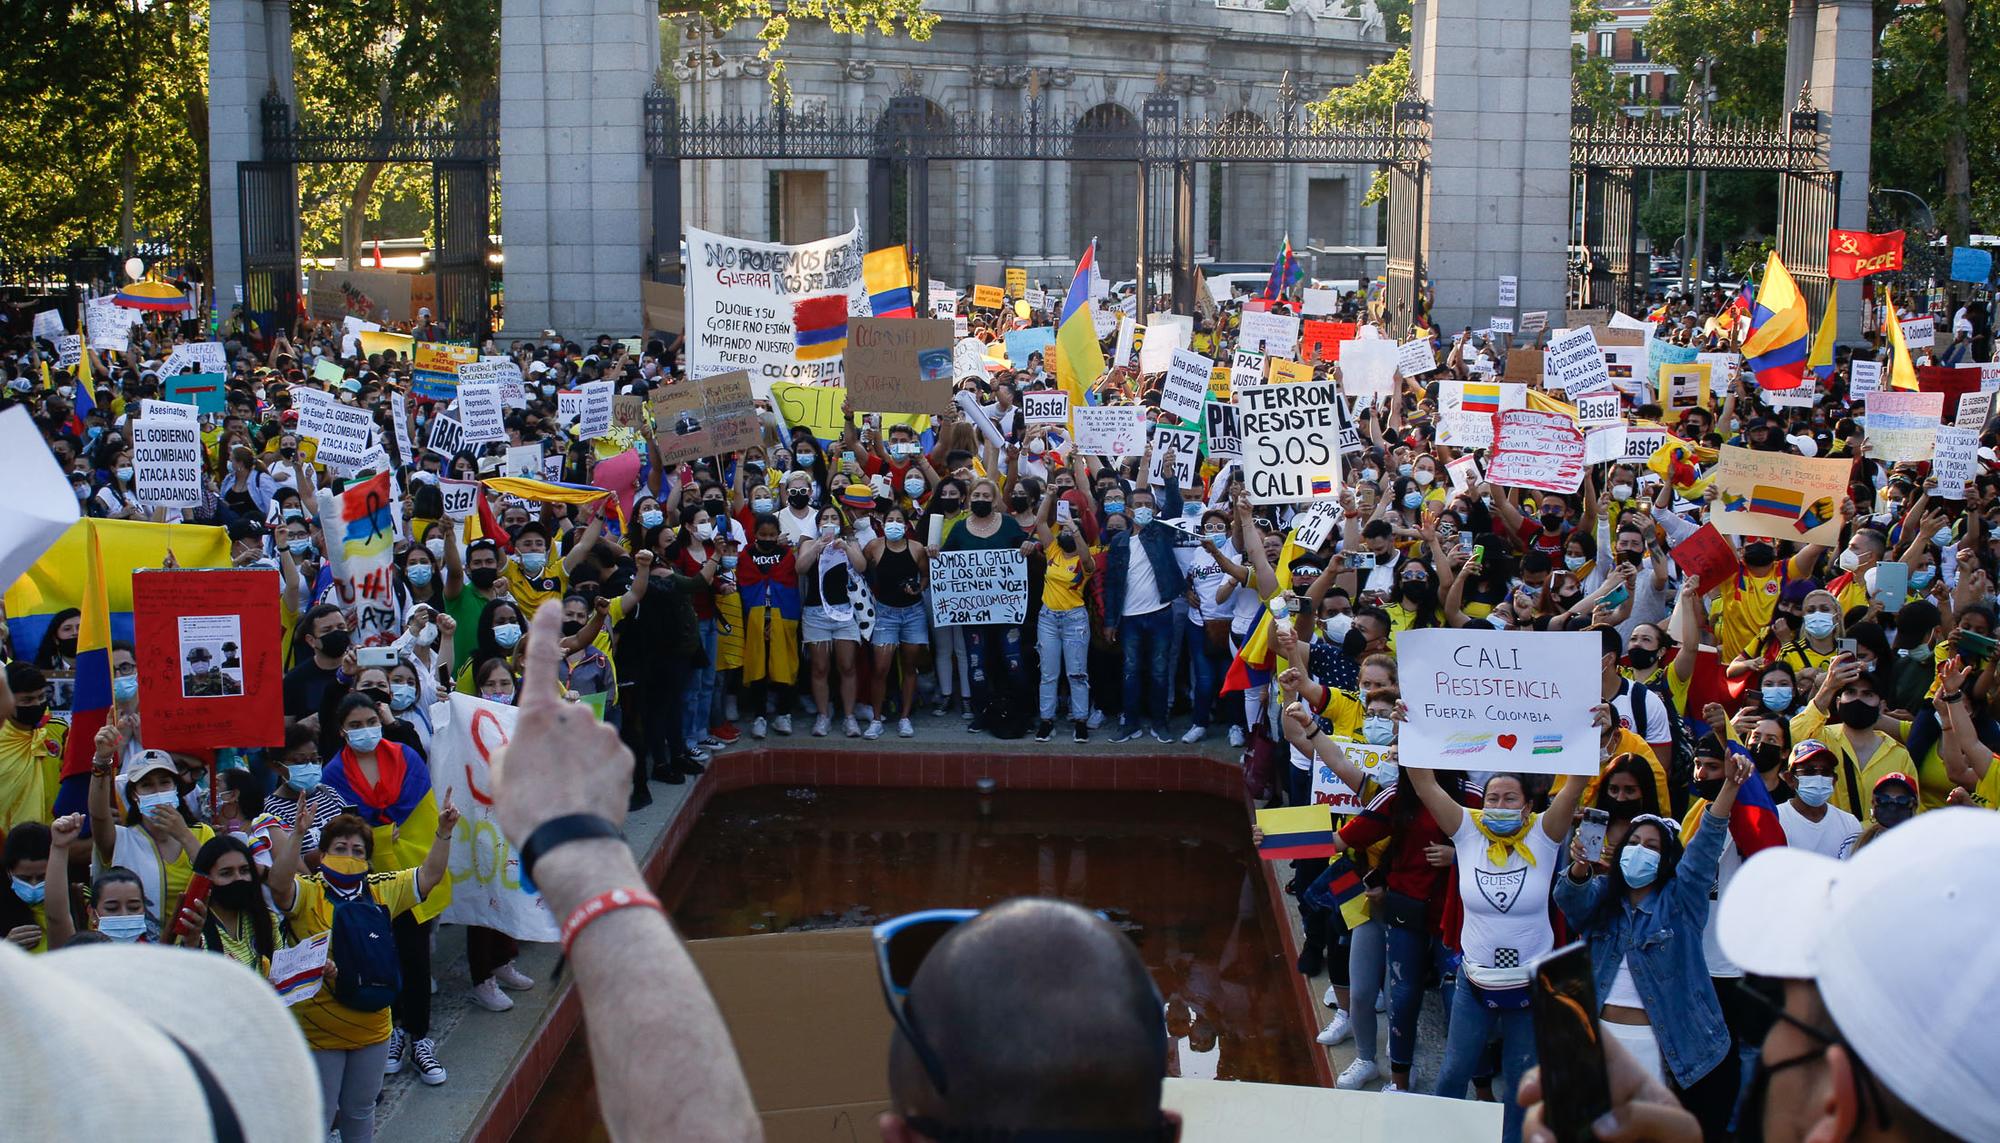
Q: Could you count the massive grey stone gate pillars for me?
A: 4